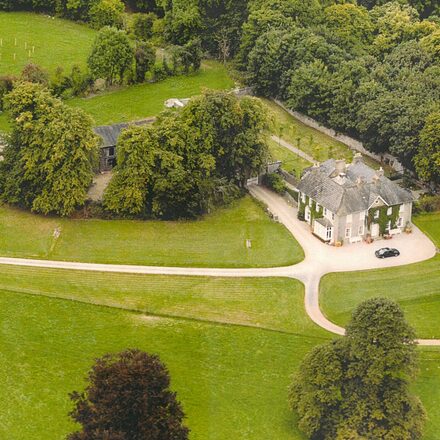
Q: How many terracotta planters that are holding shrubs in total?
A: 4